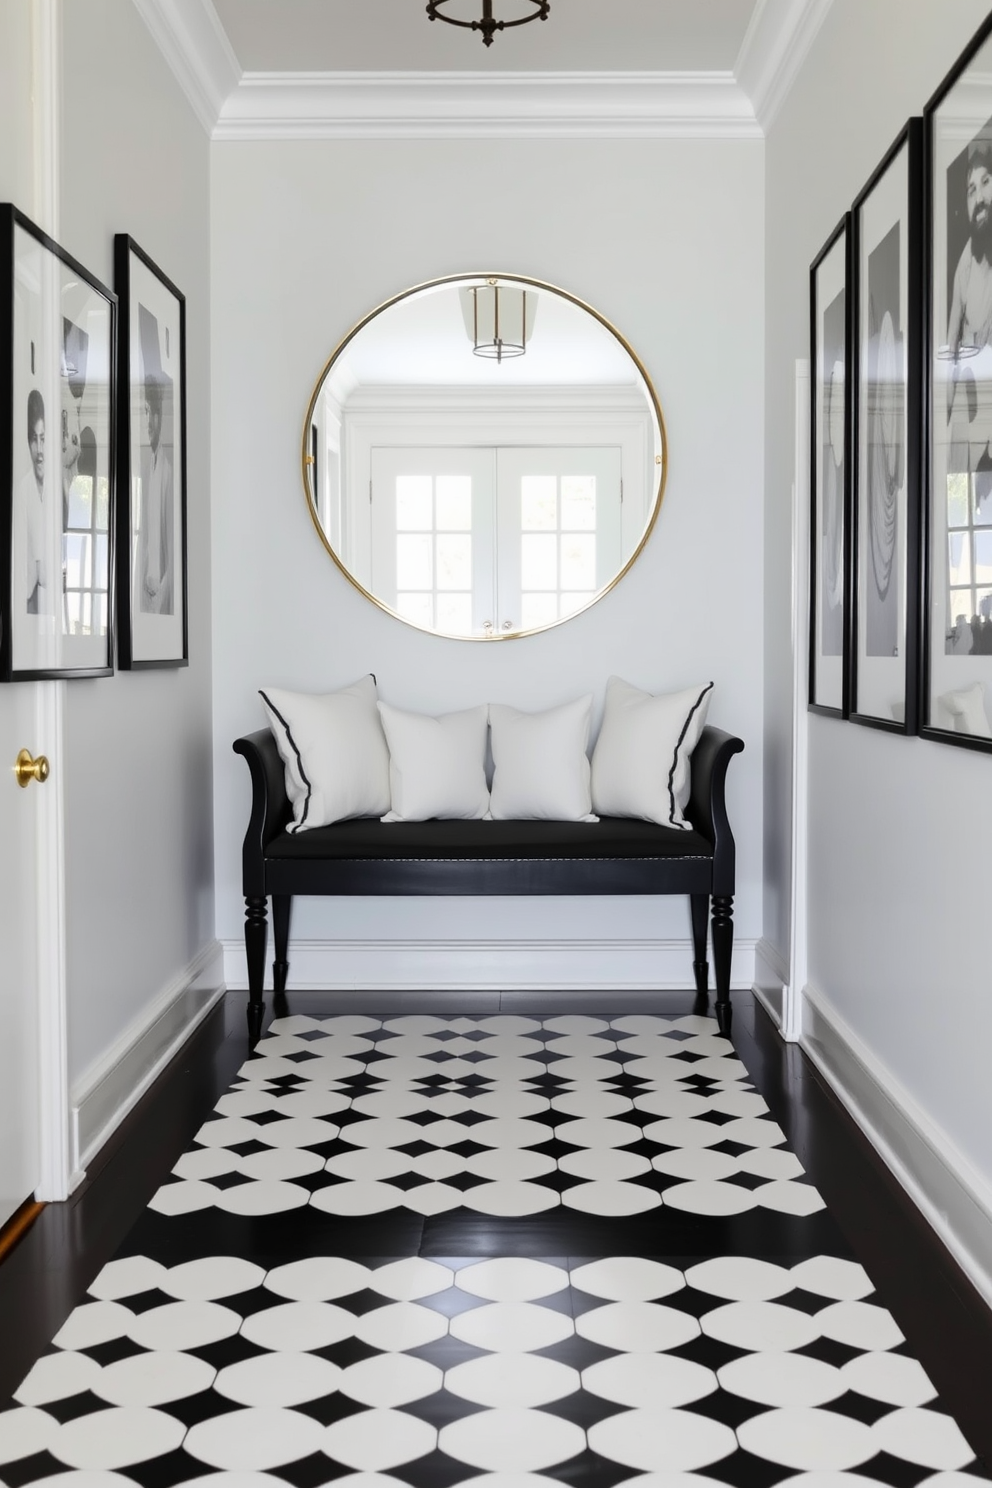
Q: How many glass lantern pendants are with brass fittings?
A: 1